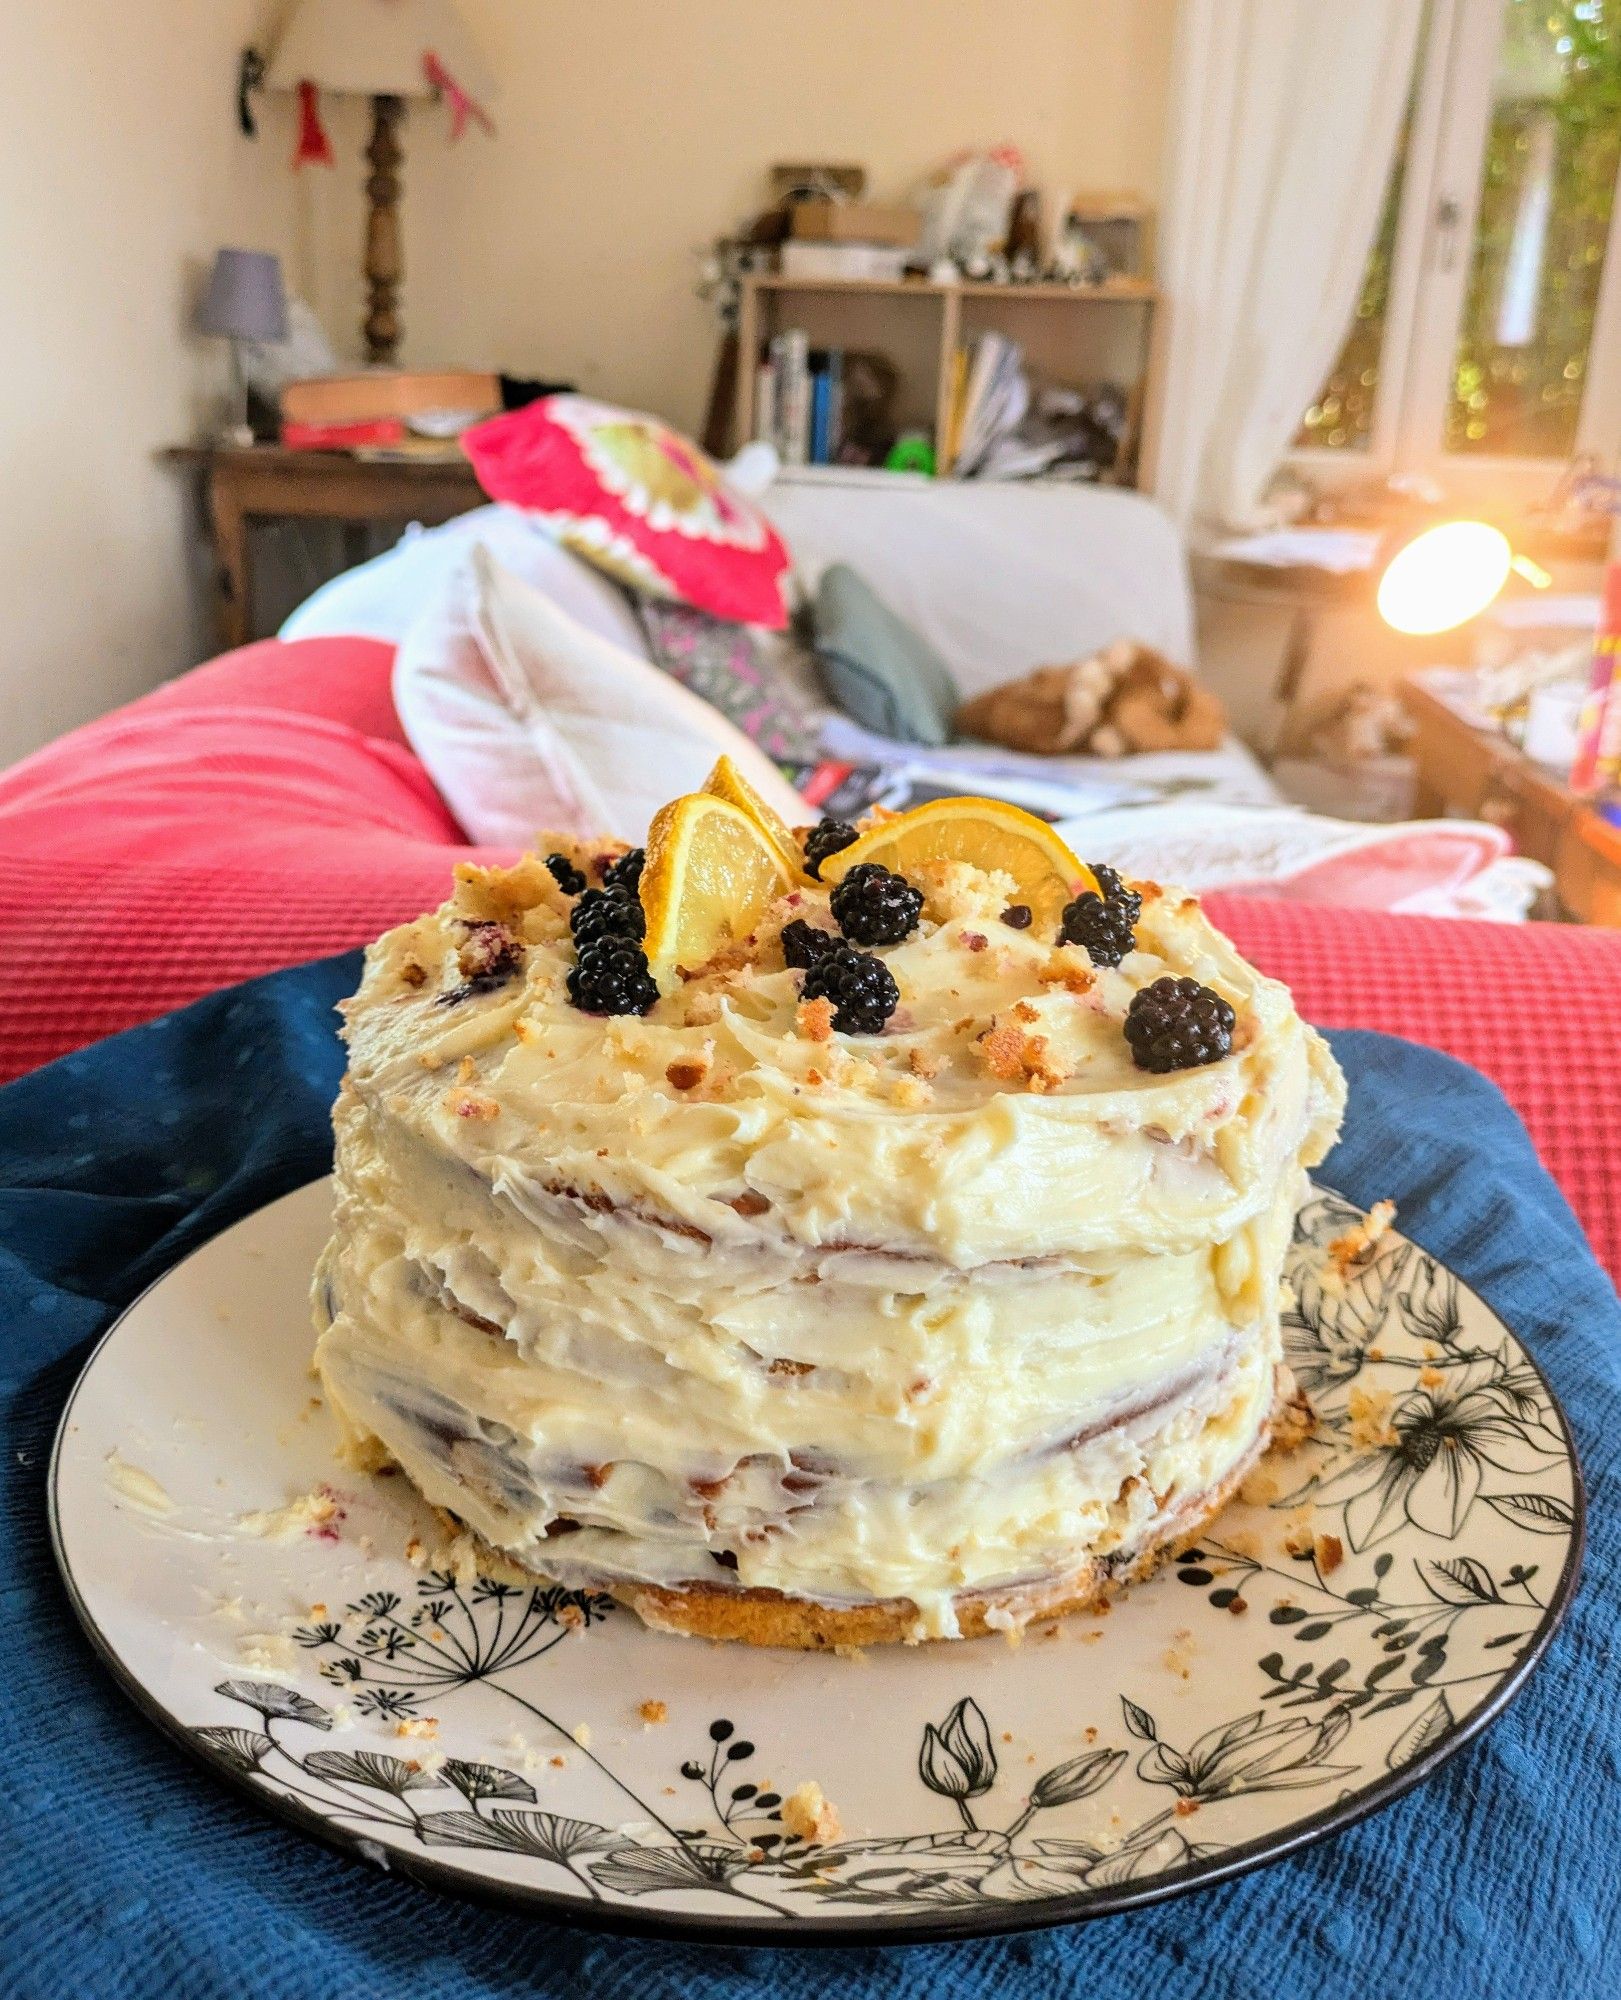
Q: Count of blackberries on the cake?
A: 11